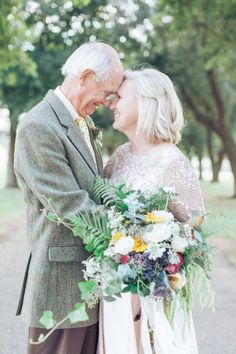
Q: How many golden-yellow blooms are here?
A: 3